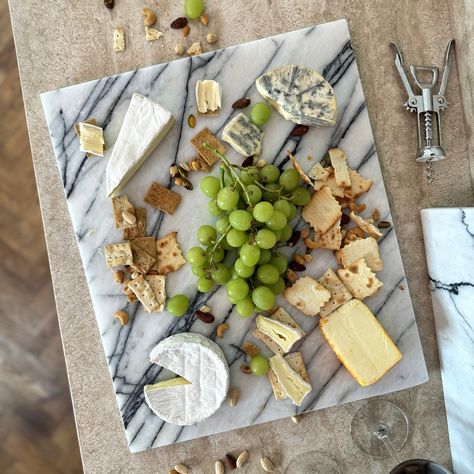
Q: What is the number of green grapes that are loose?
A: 4